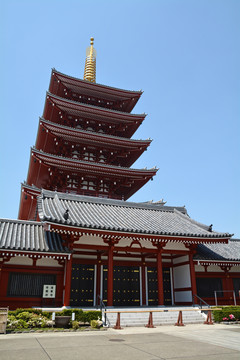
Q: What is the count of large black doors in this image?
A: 3